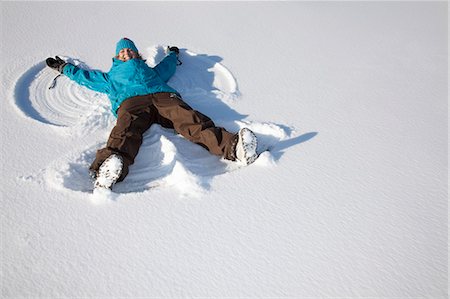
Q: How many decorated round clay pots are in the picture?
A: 0